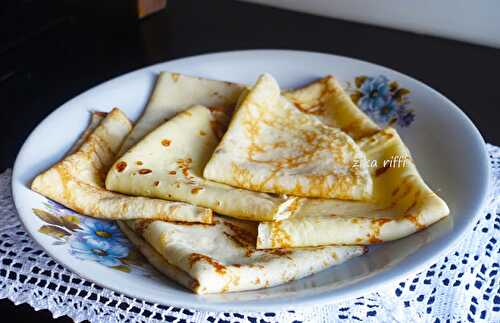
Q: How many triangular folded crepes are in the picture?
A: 7